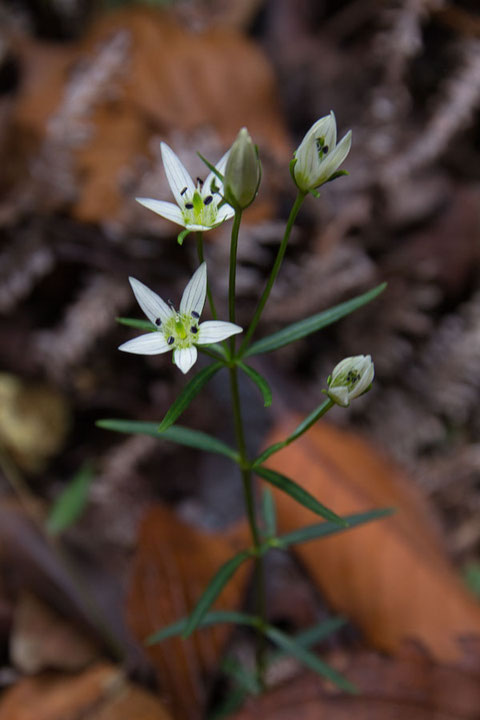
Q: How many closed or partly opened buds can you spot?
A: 3